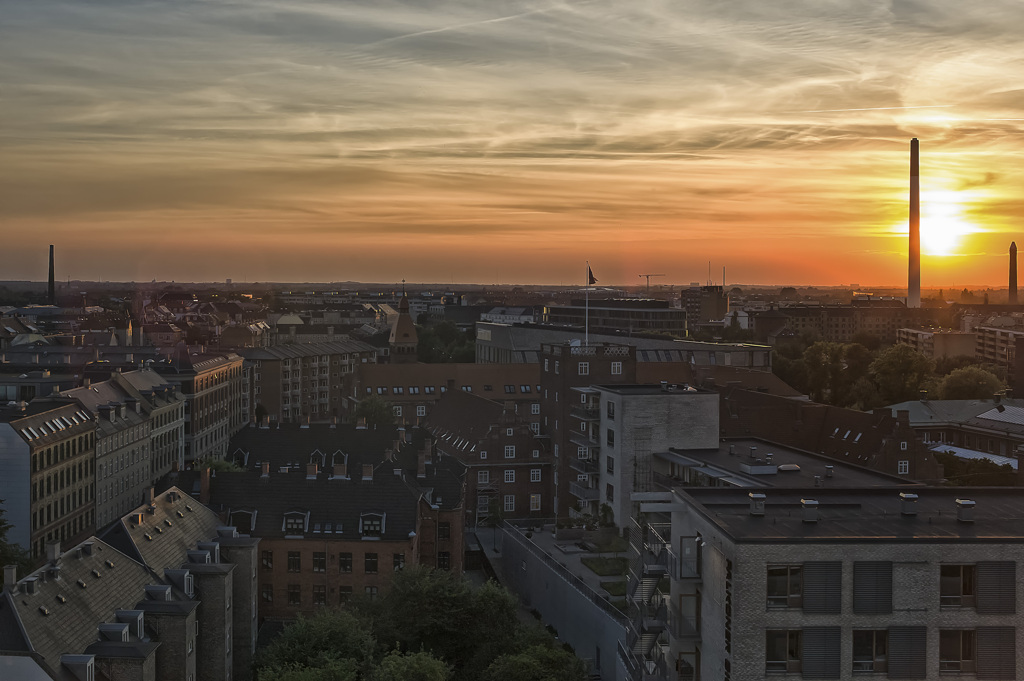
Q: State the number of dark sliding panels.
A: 6